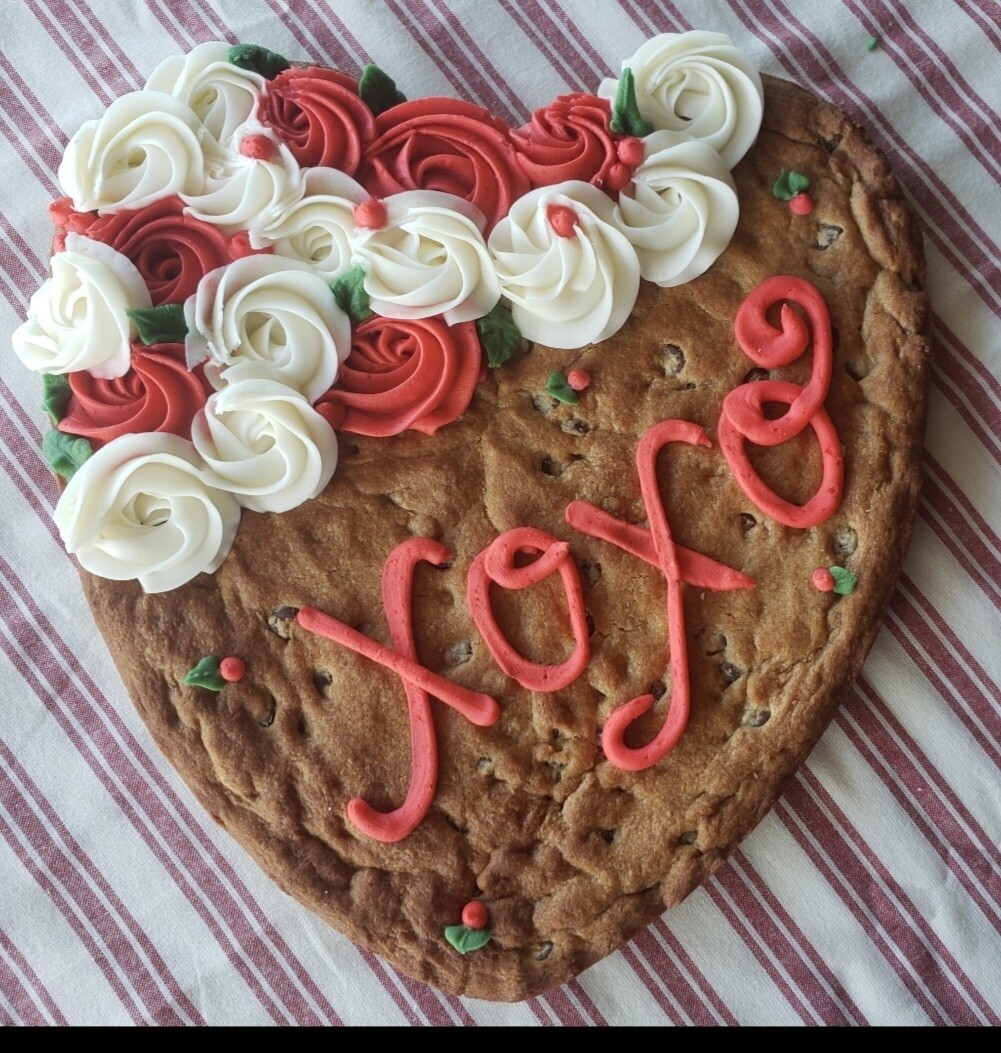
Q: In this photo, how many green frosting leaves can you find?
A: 13